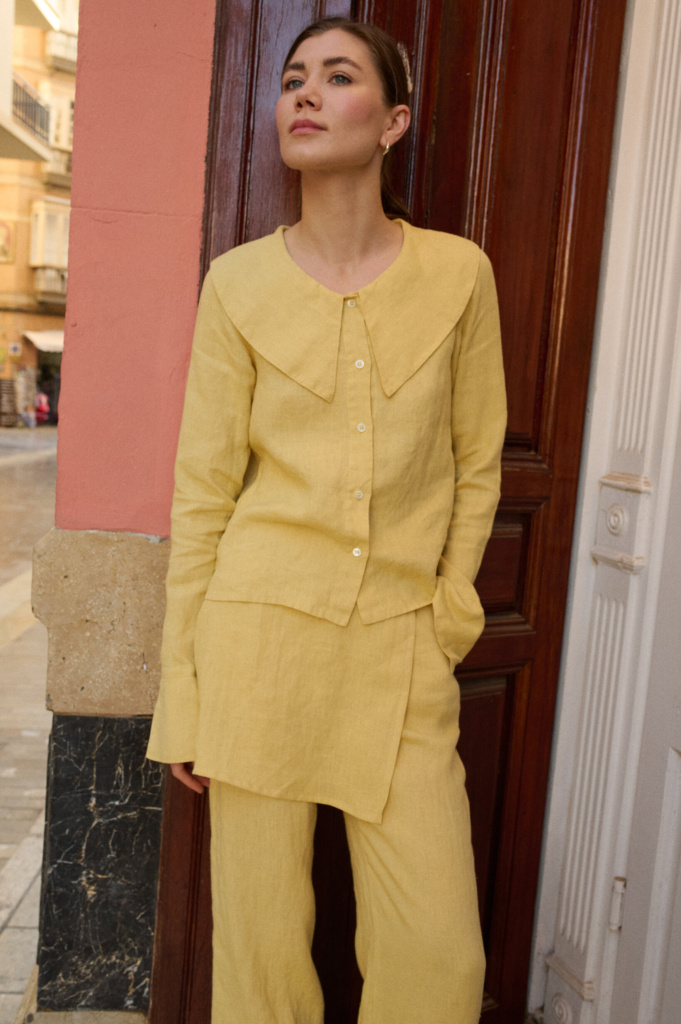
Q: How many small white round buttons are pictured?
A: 5